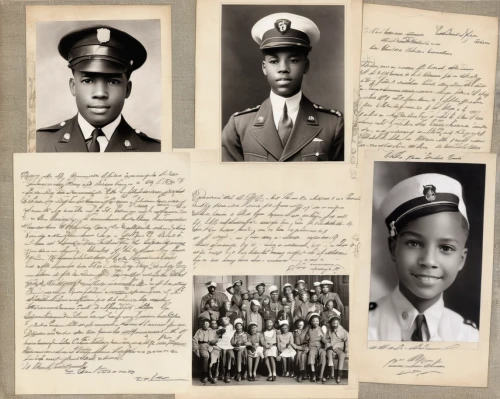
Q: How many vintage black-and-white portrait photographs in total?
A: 3